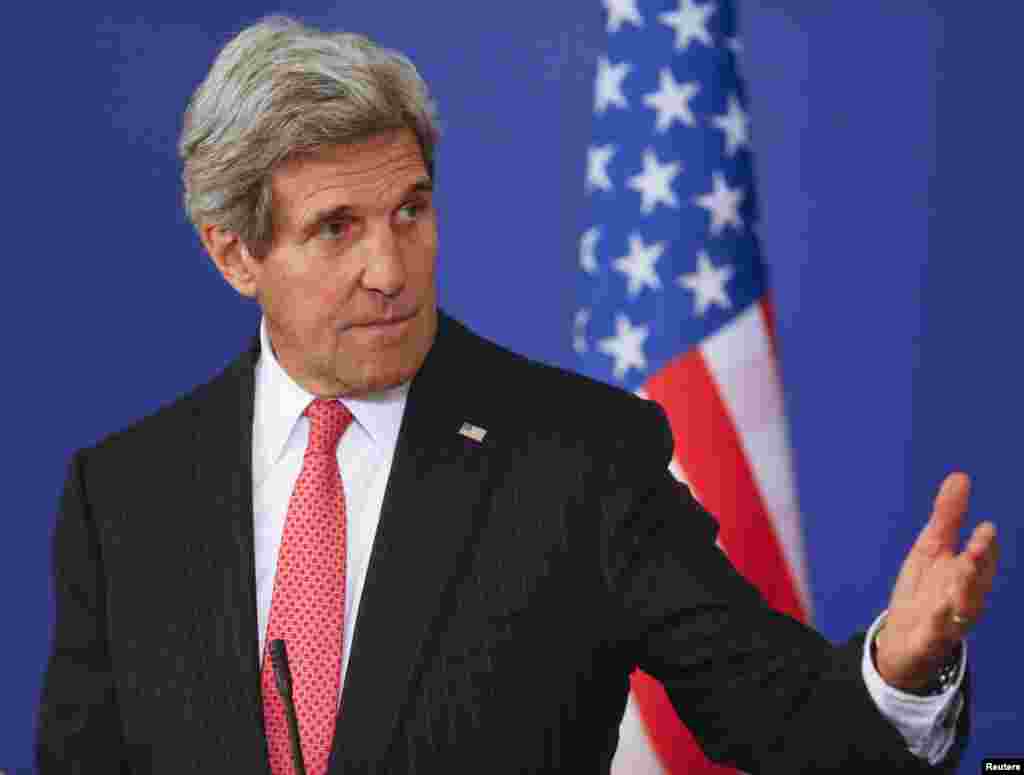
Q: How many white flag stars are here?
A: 14